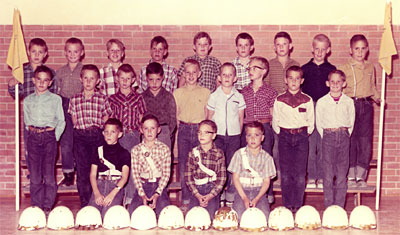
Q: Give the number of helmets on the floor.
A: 13